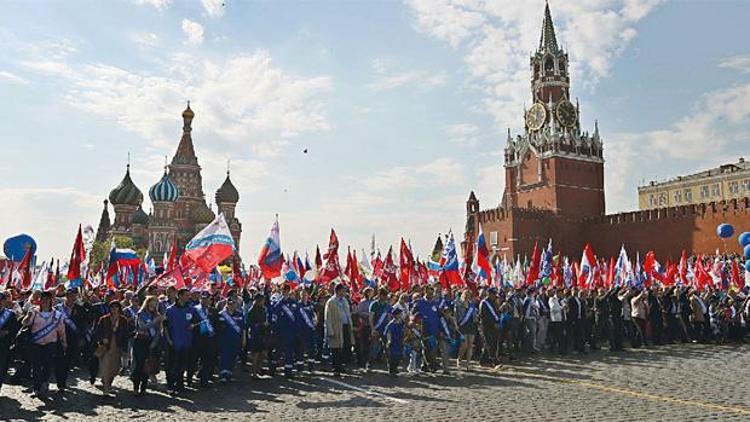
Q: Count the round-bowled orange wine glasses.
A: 0